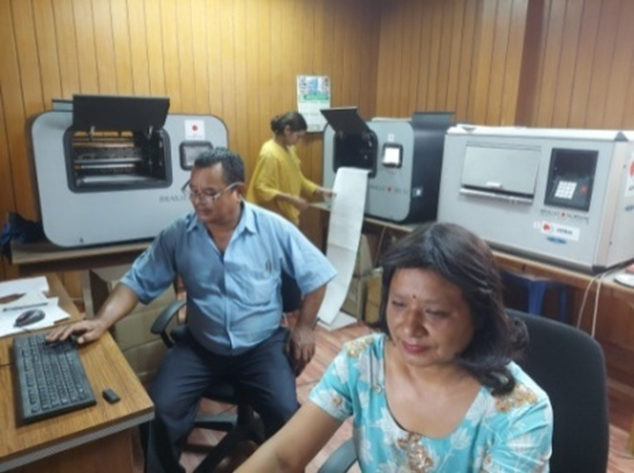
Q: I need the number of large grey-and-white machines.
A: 3